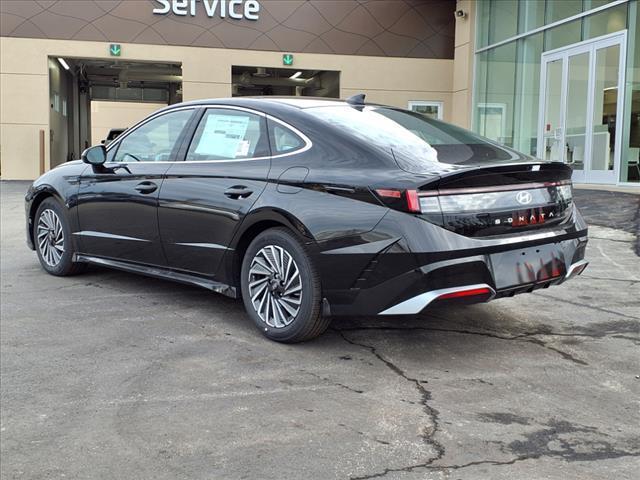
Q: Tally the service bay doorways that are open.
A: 2